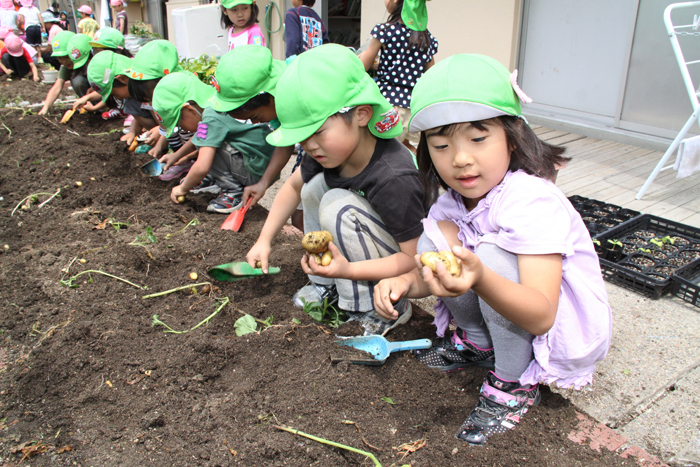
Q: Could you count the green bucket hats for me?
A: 11